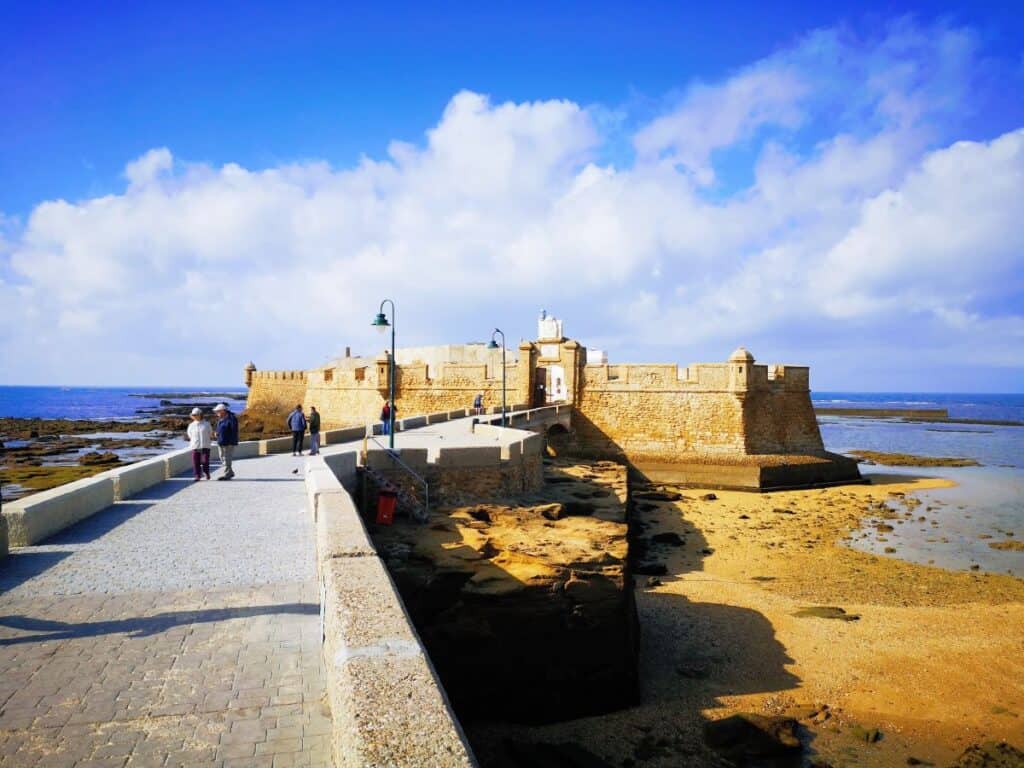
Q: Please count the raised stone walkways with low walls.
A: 1